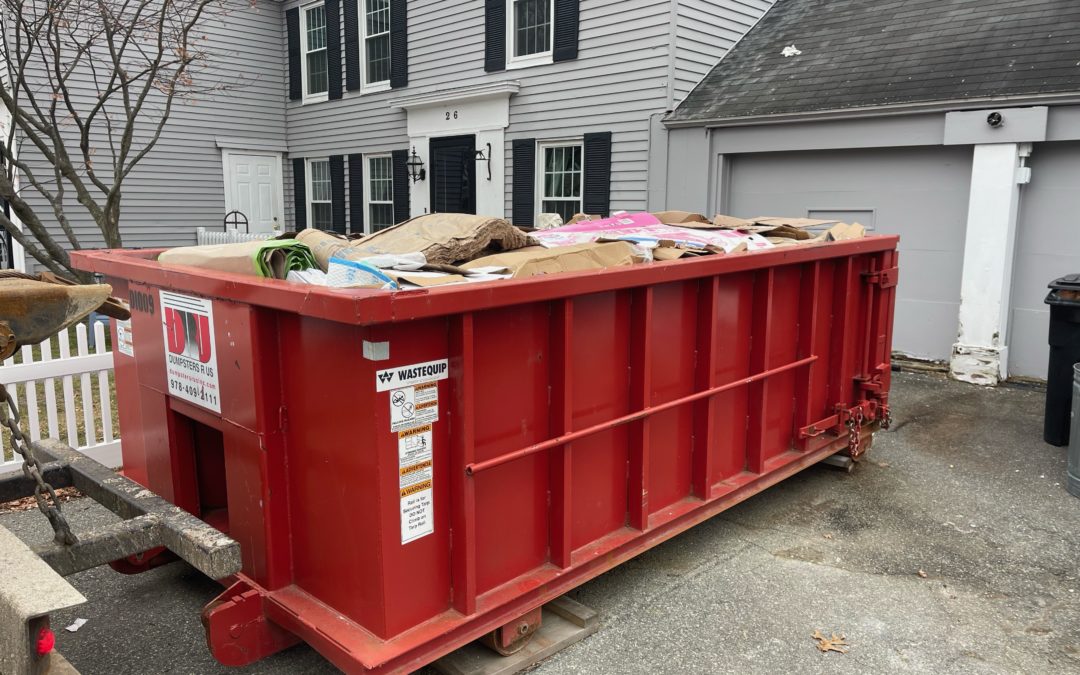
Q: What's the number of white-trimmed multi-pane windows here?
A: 6